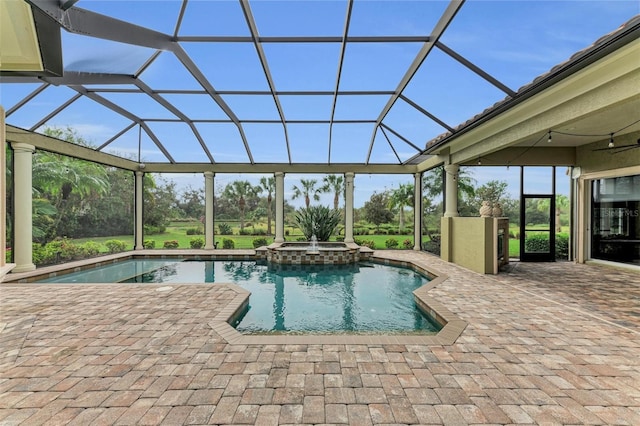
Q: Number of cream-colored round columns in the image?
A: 7